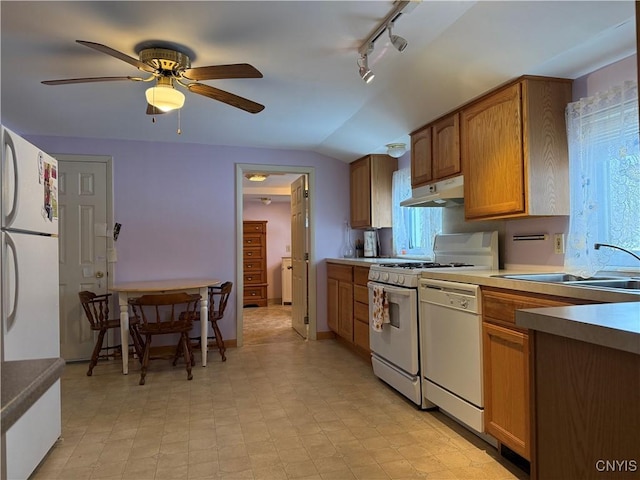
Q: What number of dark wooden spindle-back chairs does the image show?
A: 3